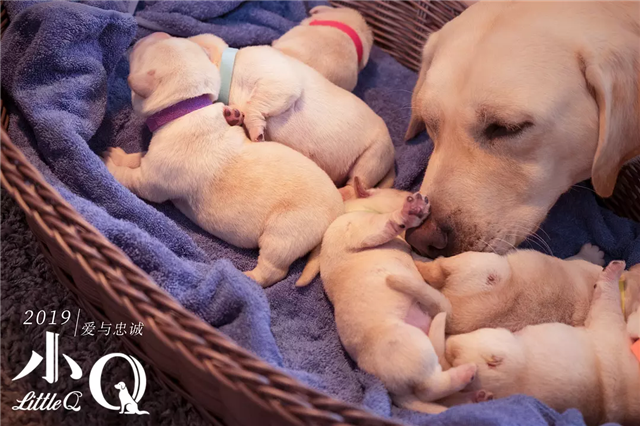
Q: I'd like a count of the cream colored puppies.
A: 6